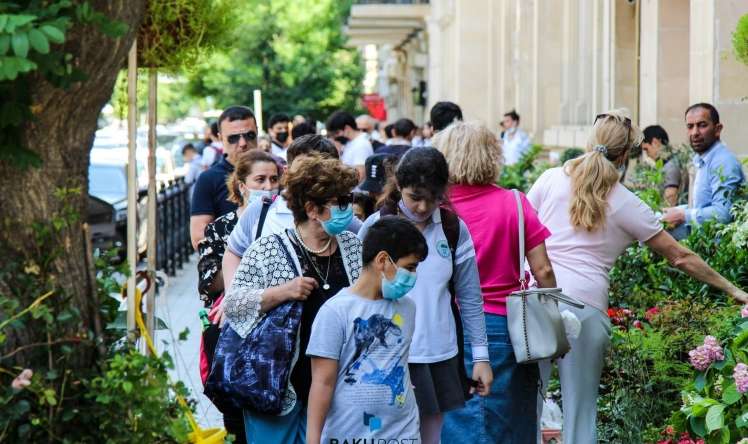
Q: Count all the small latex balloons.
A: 0